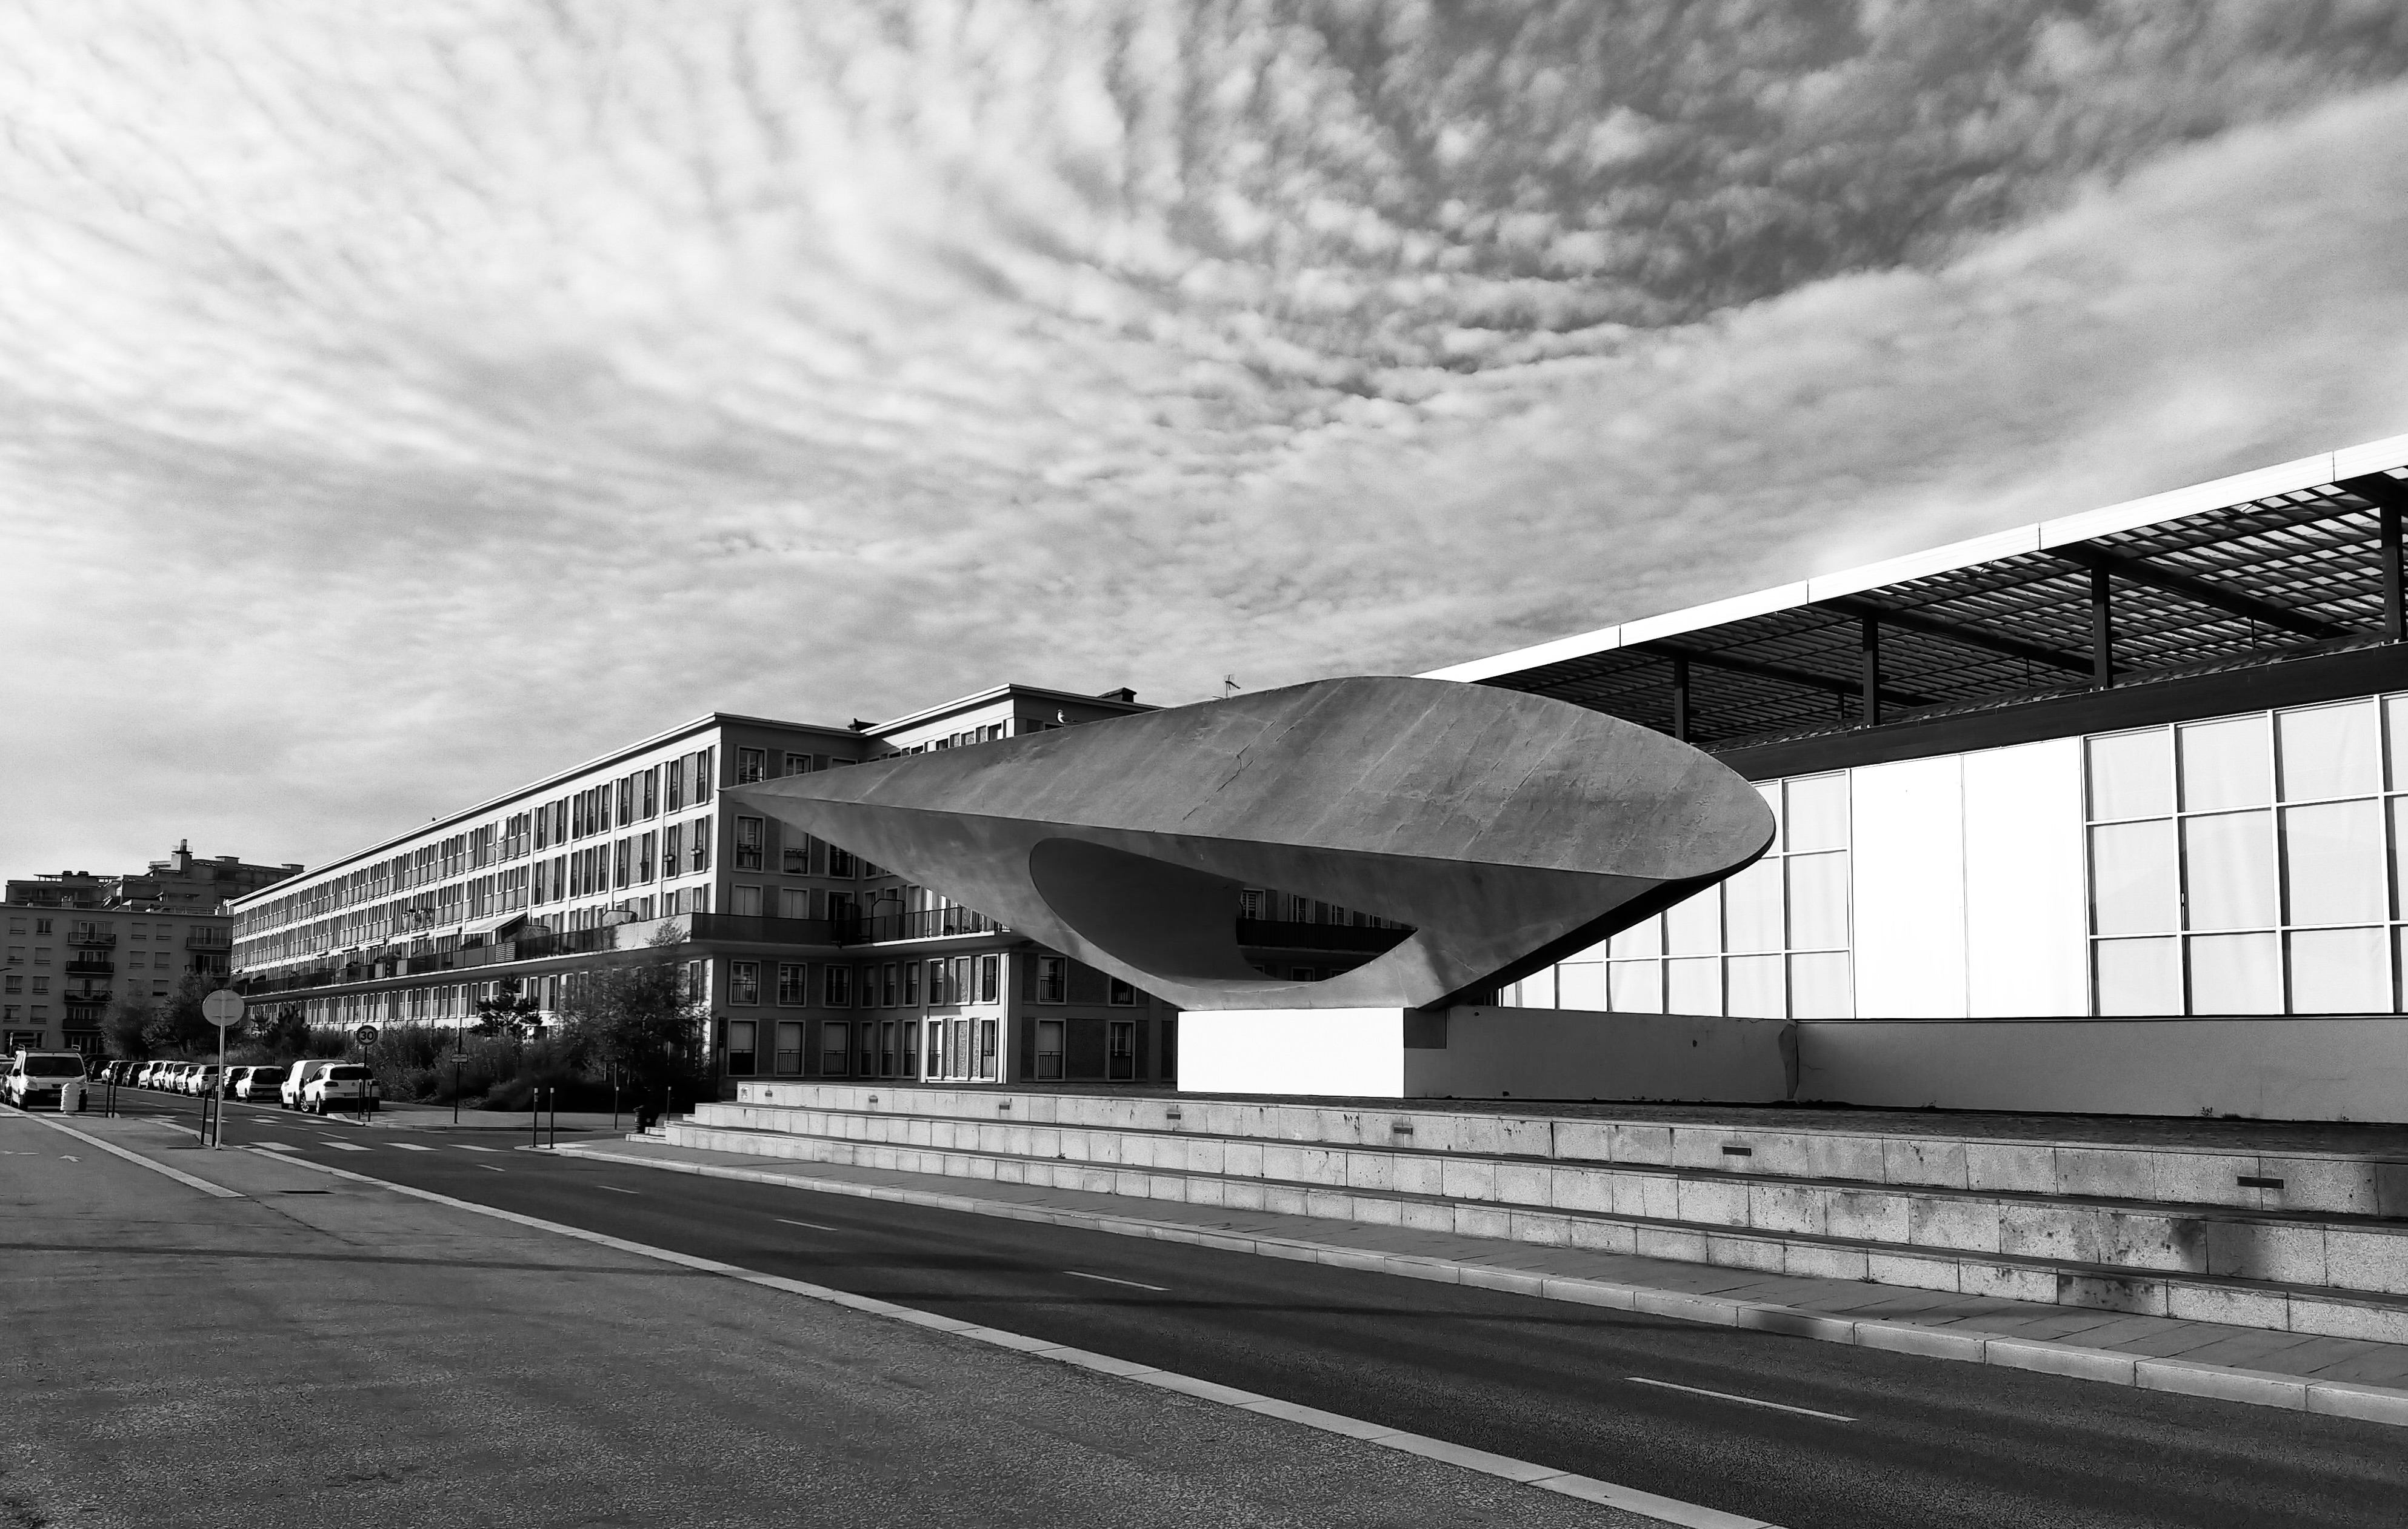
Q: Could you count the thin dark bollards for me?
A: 10